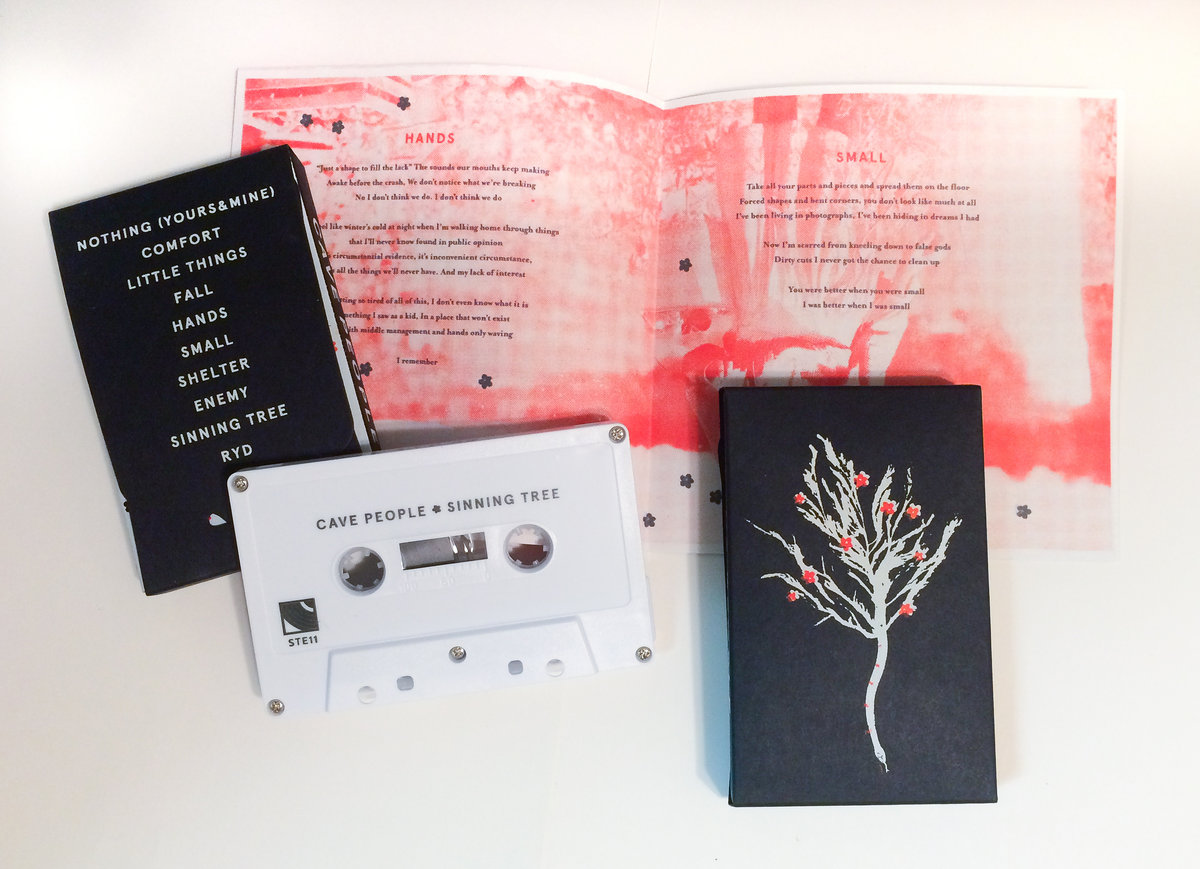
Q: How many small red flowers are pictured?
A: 9